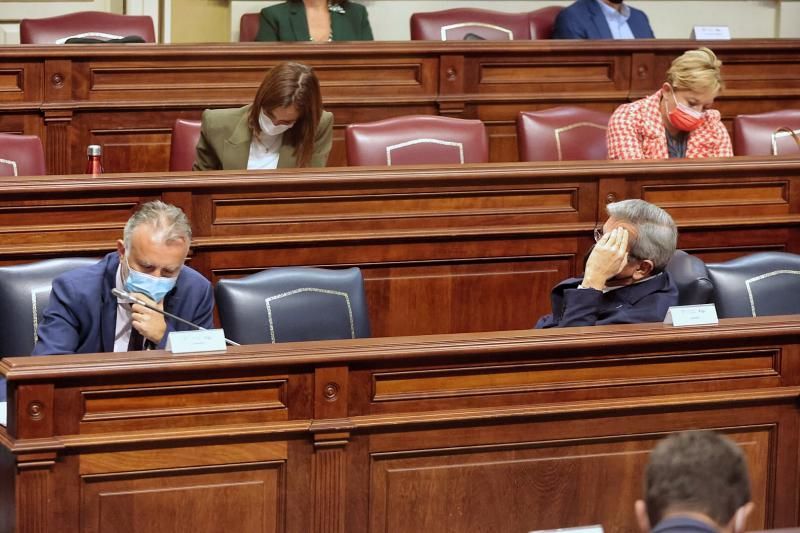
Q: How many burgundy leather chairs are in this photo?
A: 9